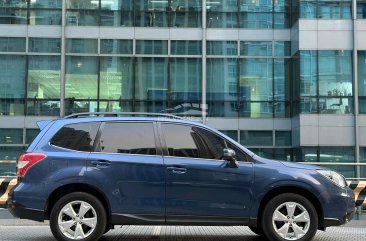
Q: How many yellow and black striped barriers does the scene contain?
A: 2